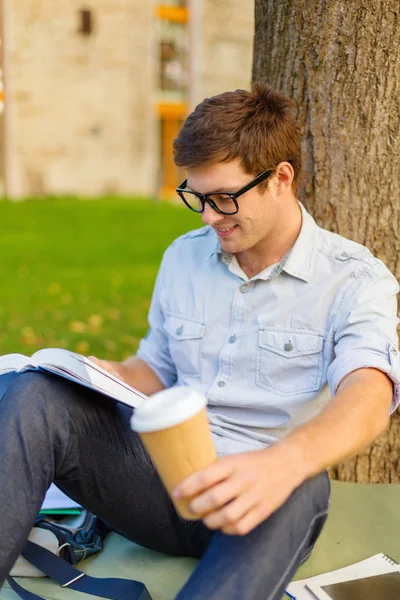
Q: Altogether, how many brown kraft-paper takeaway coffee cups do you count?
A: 1